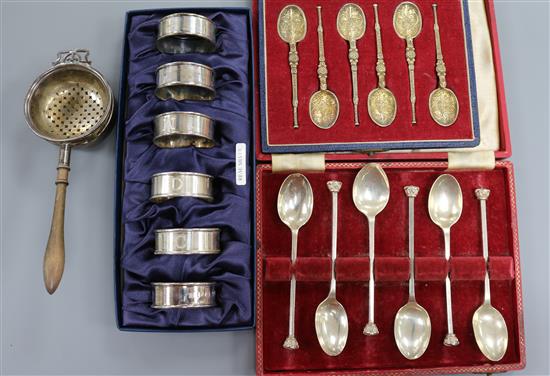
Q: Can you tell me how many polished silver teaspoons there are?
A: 6